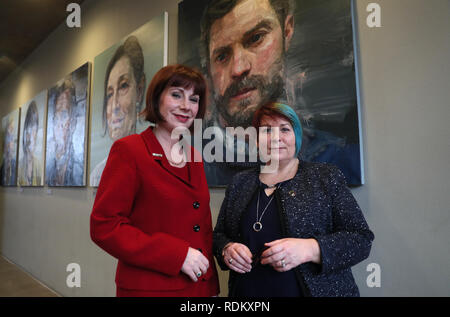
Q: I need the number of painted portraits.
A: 5